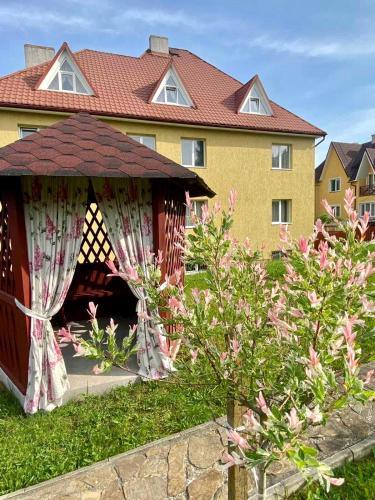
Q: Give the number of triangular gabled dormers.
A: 3